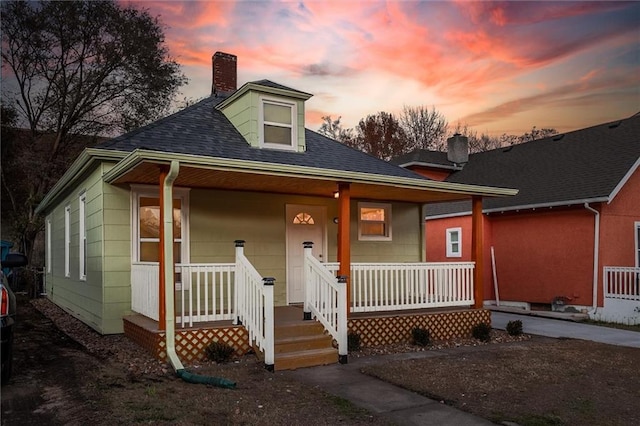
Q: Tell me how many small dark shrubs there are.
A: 5